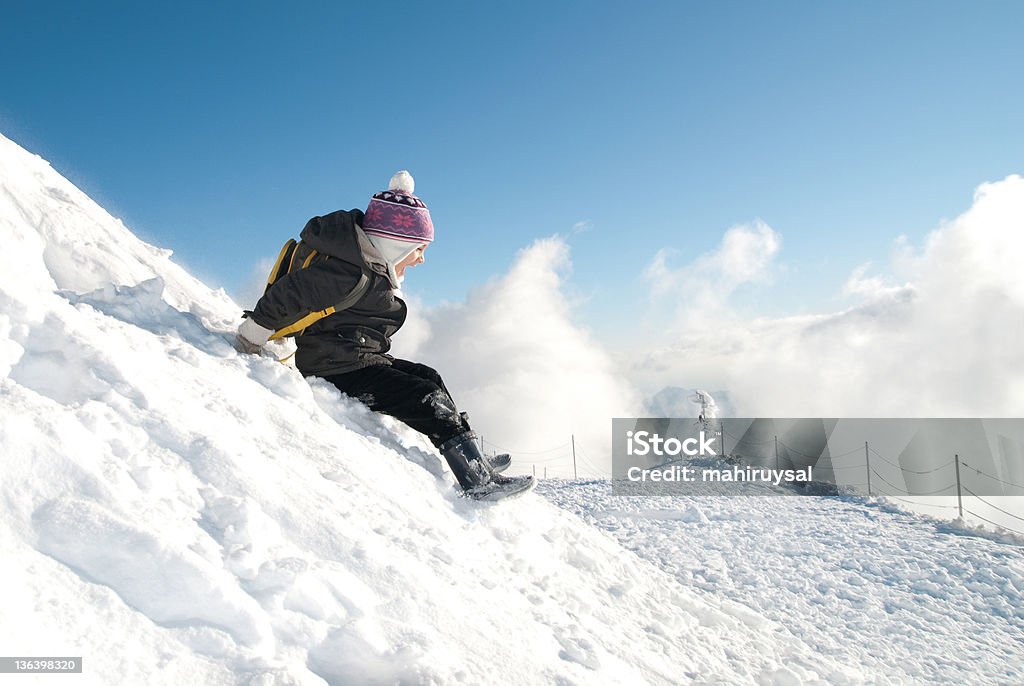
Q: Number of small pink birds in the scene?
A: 0